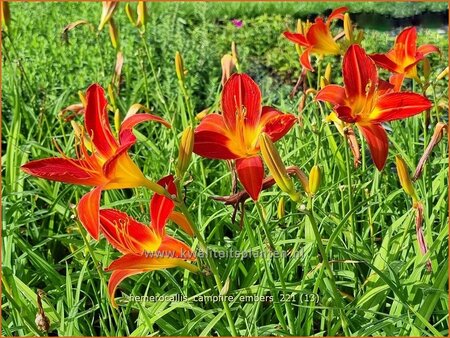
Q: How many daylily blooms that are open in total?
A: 6